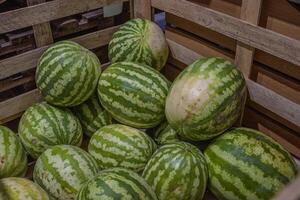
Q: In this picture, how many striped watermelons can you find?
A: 14